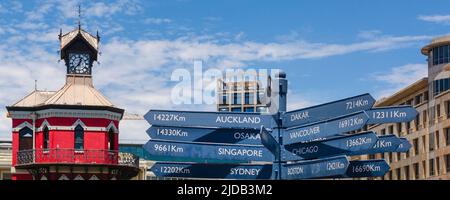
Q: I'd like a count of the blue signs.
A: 13